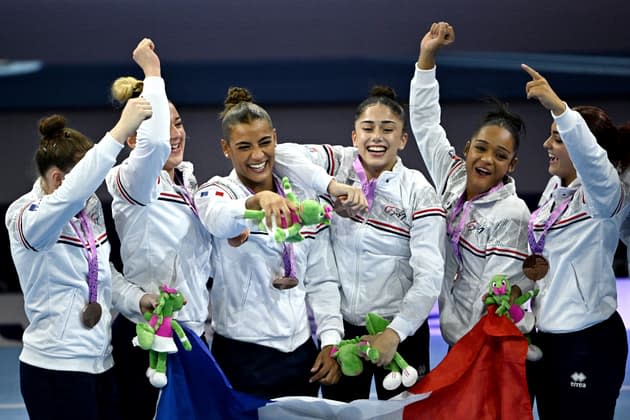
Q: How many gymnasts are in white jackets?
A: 6